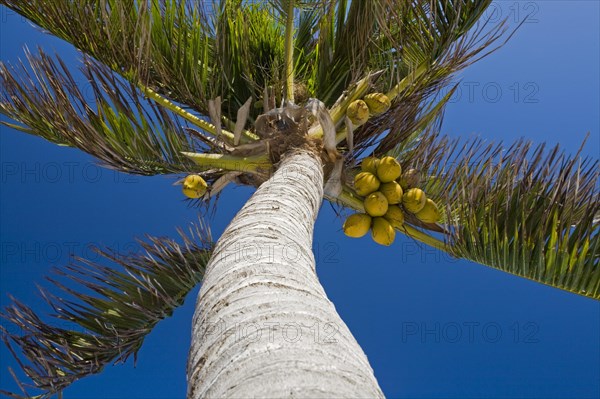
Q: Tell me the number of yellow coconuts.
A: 13